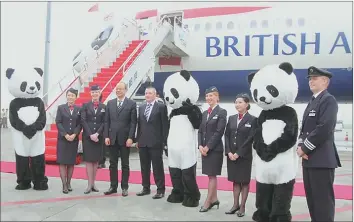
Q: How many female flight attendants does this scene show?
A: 4